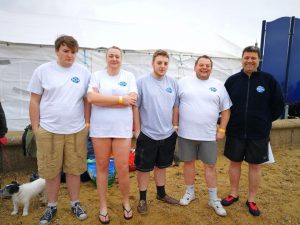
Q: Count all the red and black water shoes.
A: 2